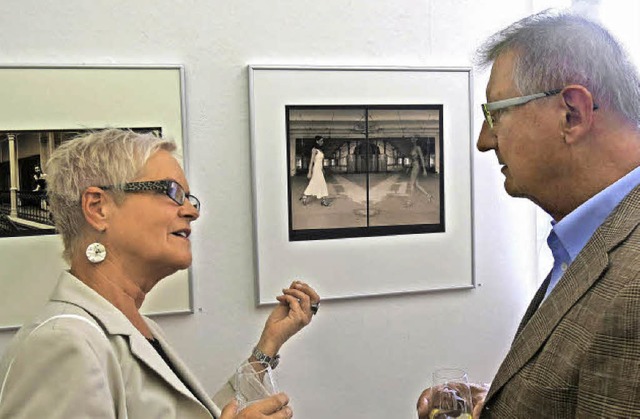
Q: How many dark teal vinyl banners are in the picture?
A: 0